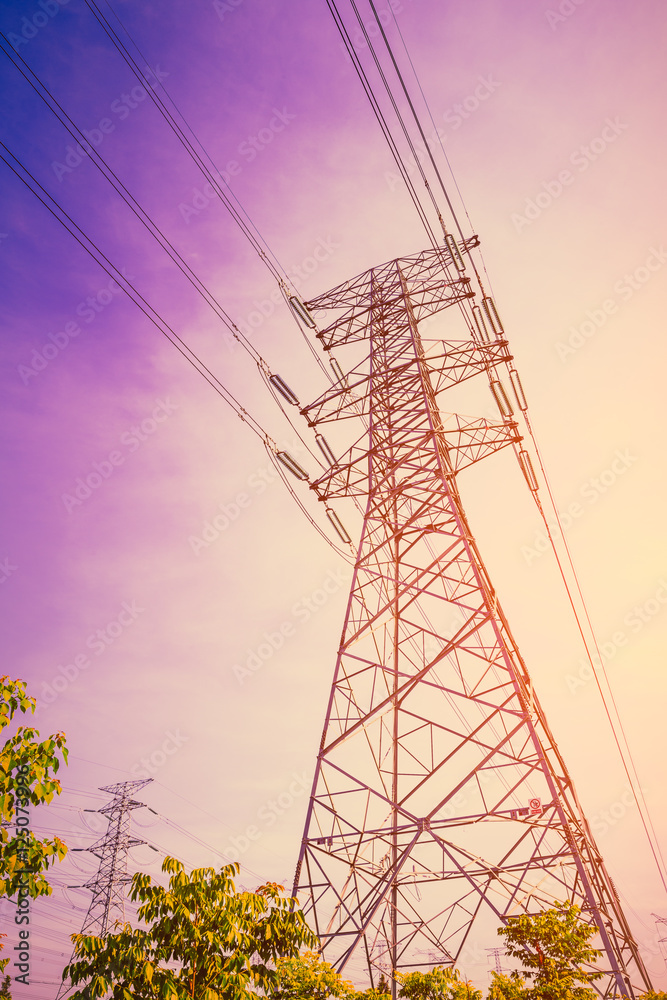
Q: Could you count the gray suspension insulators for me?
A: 12